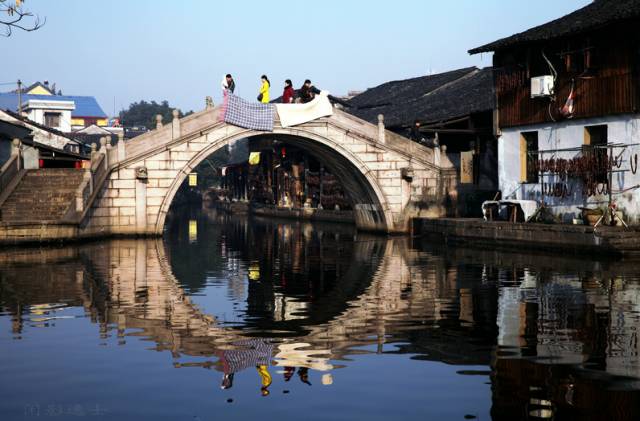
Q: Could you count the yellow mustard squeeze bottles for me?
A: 0